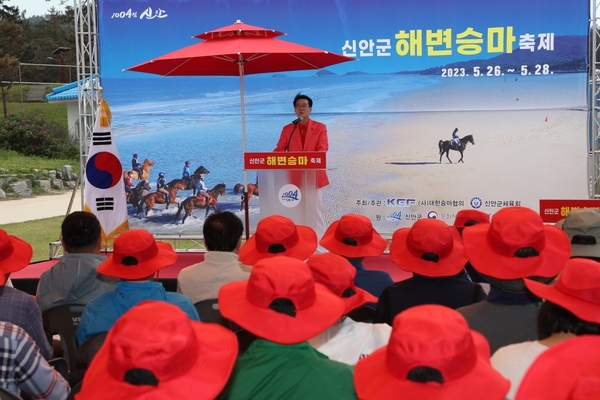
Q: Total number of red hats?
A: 13